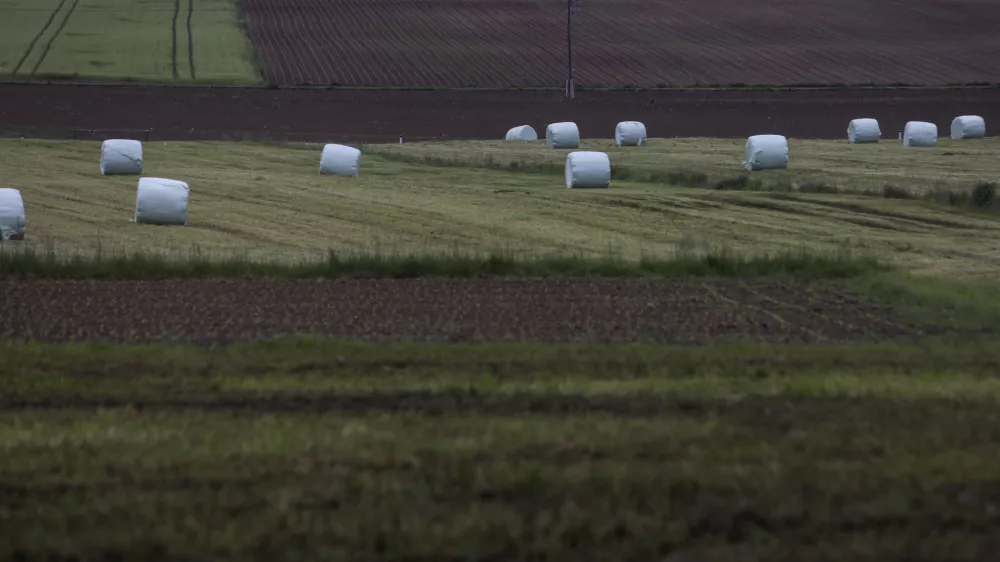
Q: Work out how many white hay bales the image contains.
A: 12